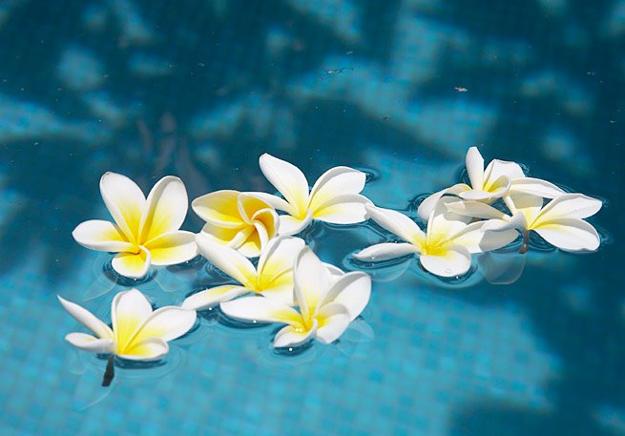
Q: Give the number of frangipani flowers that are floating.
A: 9